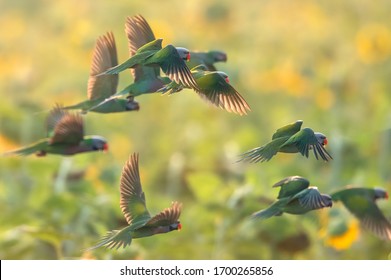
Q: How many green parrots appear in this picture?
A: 10